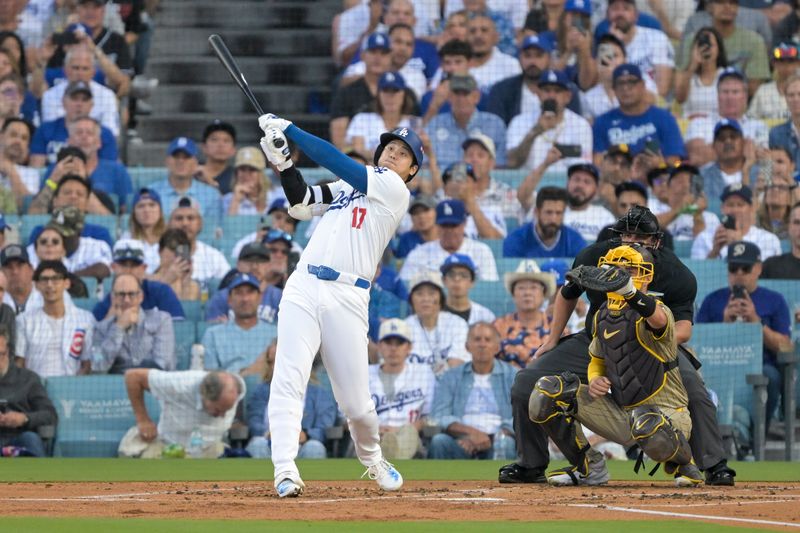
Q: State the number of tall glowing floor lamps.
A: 0